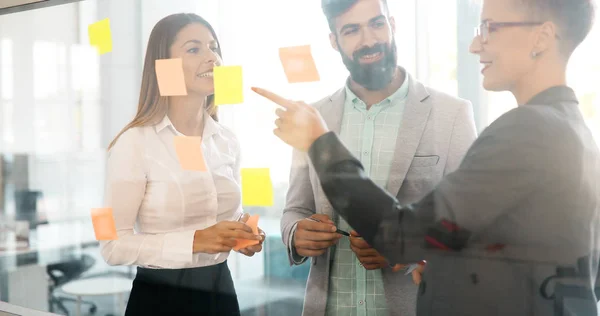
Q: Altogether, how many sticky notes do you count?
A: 8